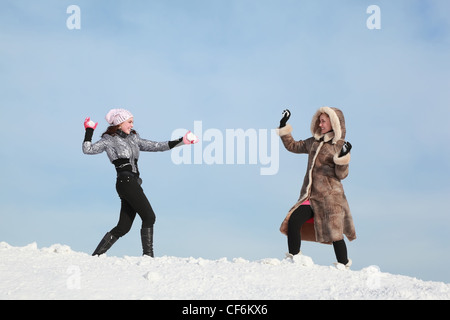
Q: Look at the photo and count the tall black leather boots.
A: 2